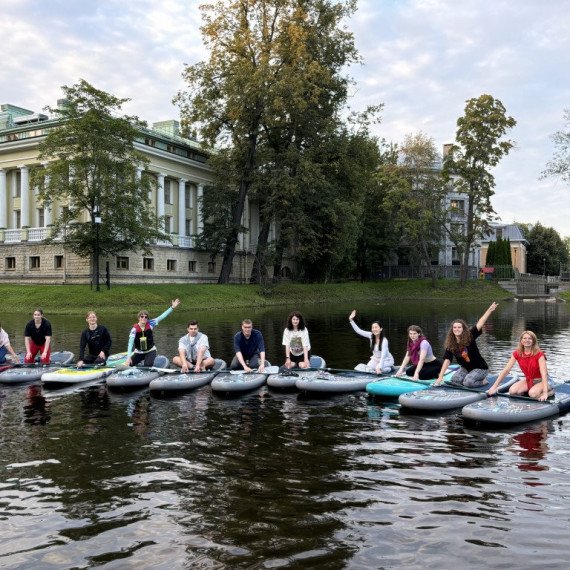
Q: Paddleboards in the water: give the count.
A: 11